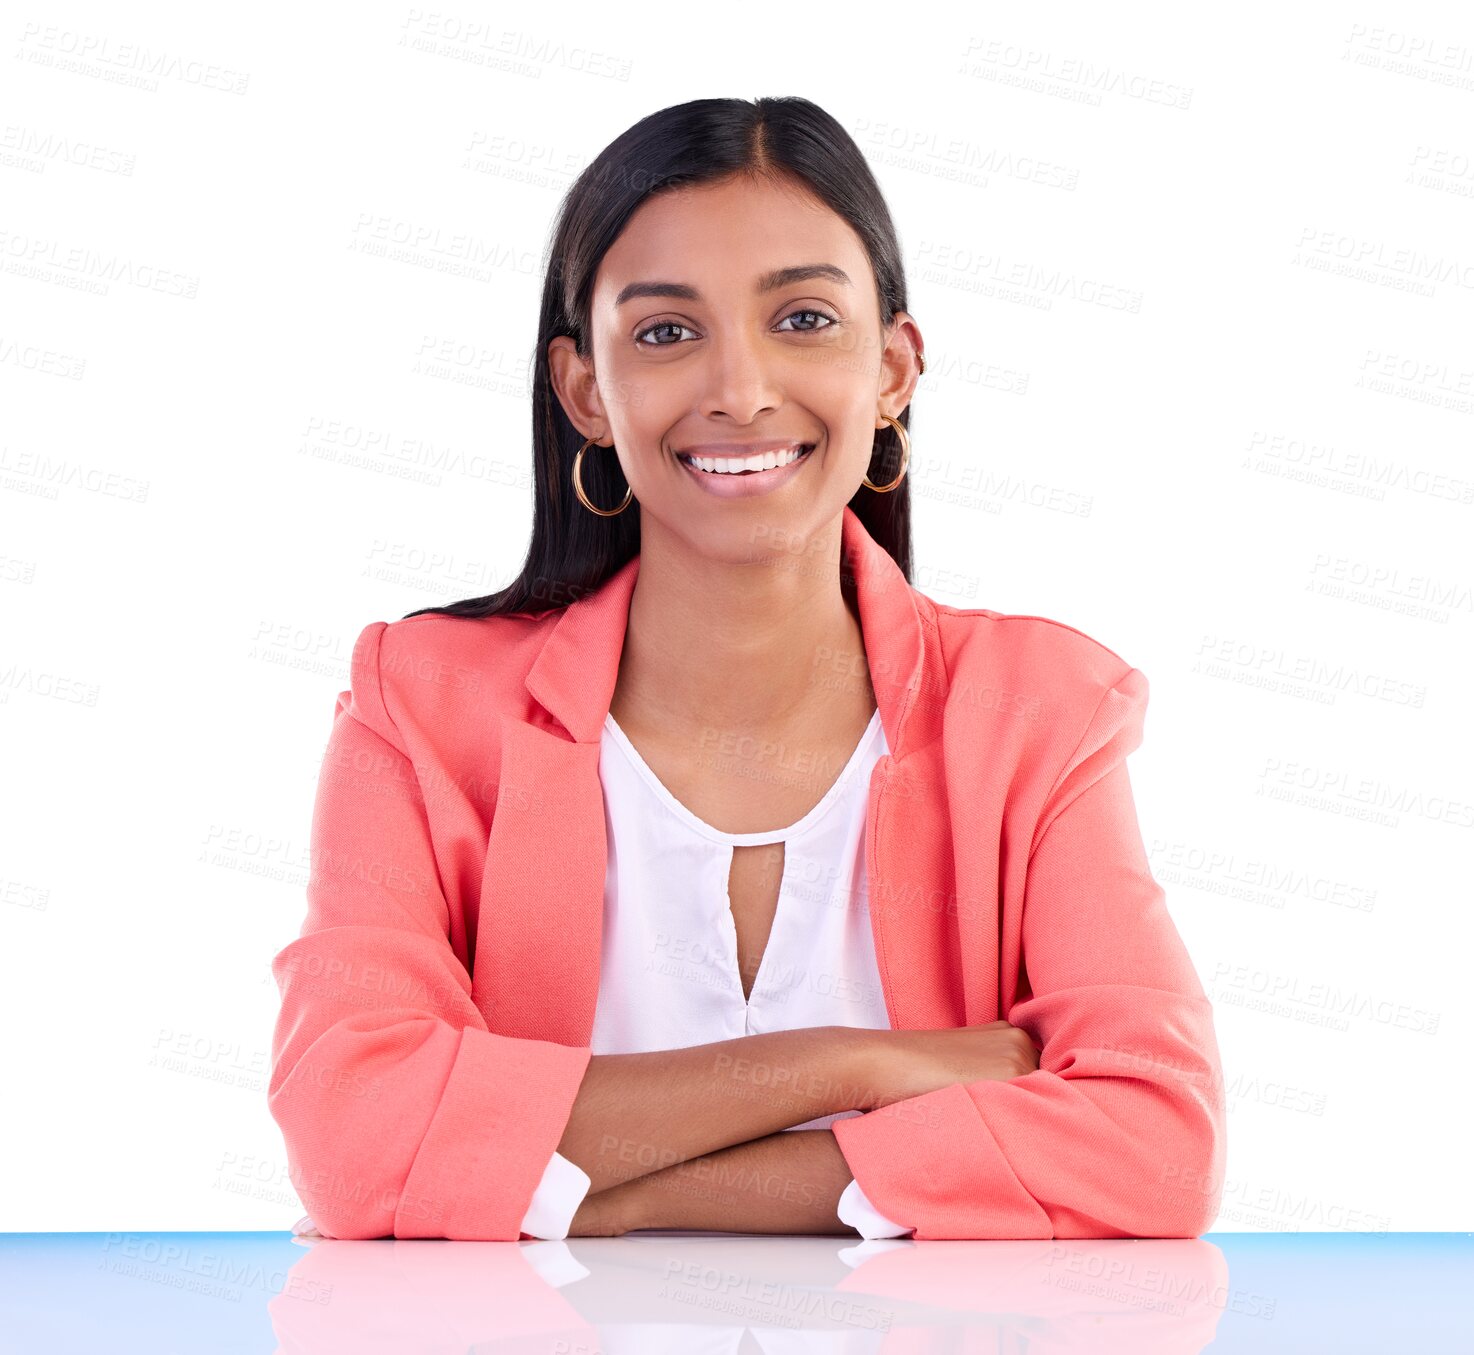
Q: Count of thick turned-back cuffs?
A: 2